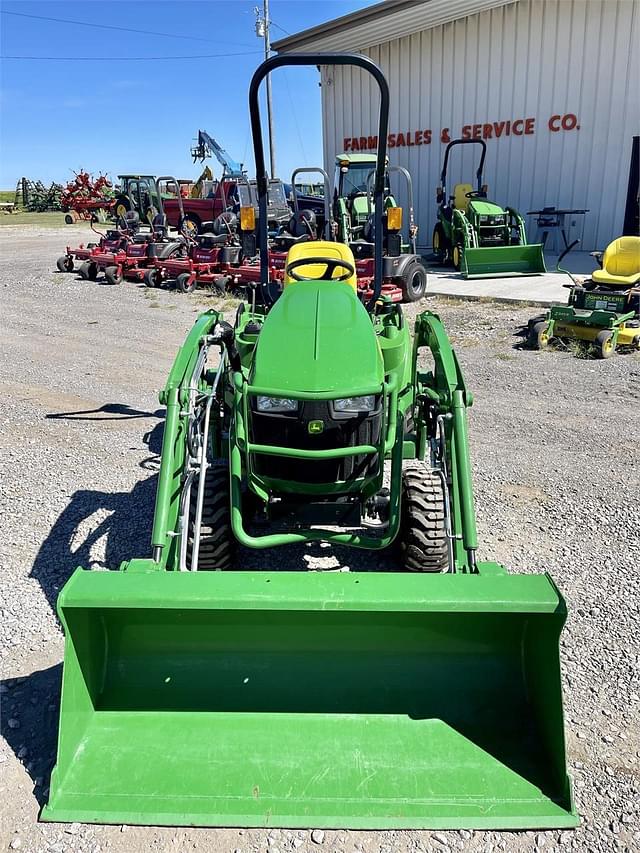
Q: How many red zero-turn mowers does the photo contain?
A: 5